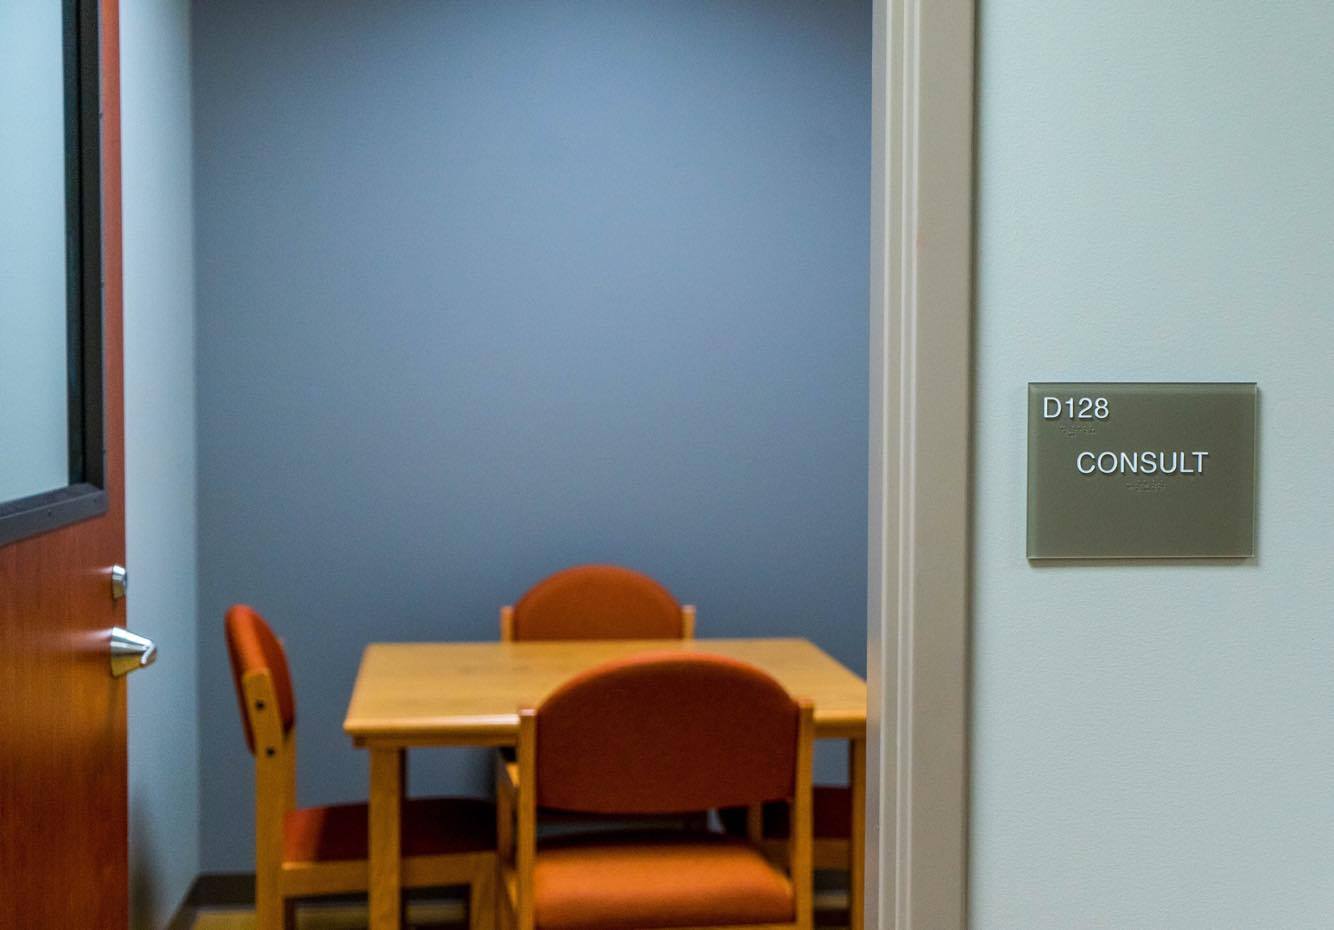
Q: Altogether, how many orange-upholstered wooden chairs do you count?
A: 4